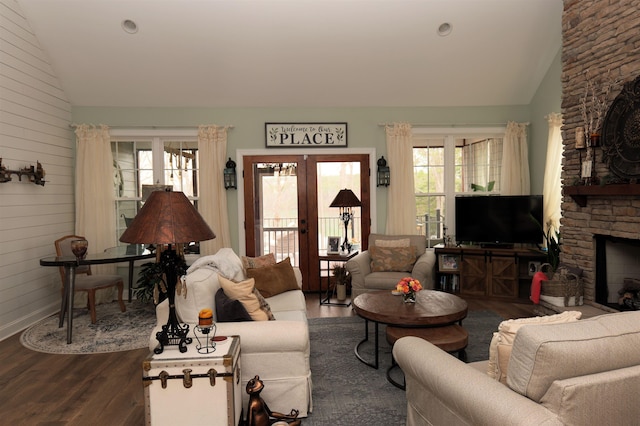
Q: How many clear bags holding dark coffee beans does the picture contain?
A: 0